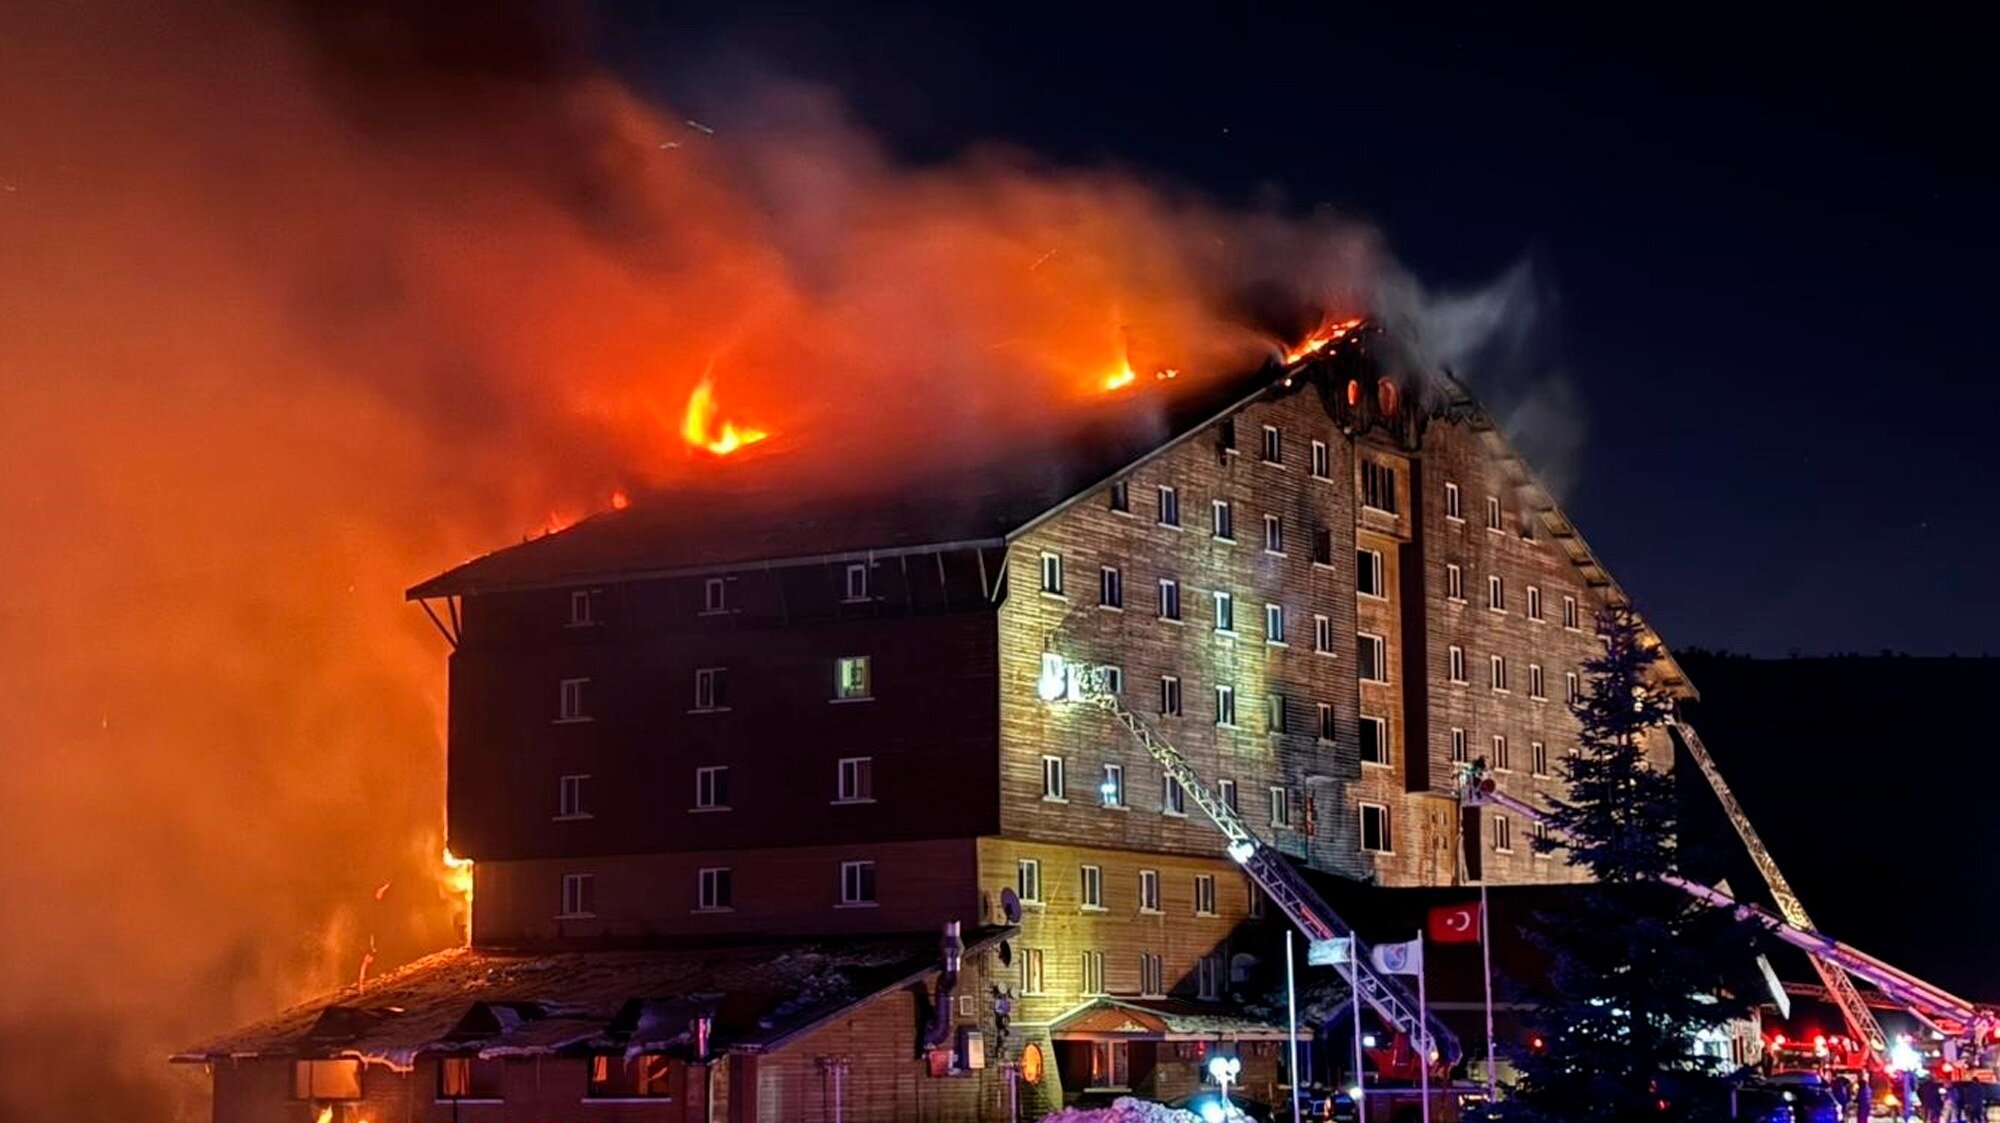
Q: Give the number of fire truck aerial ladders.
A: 3